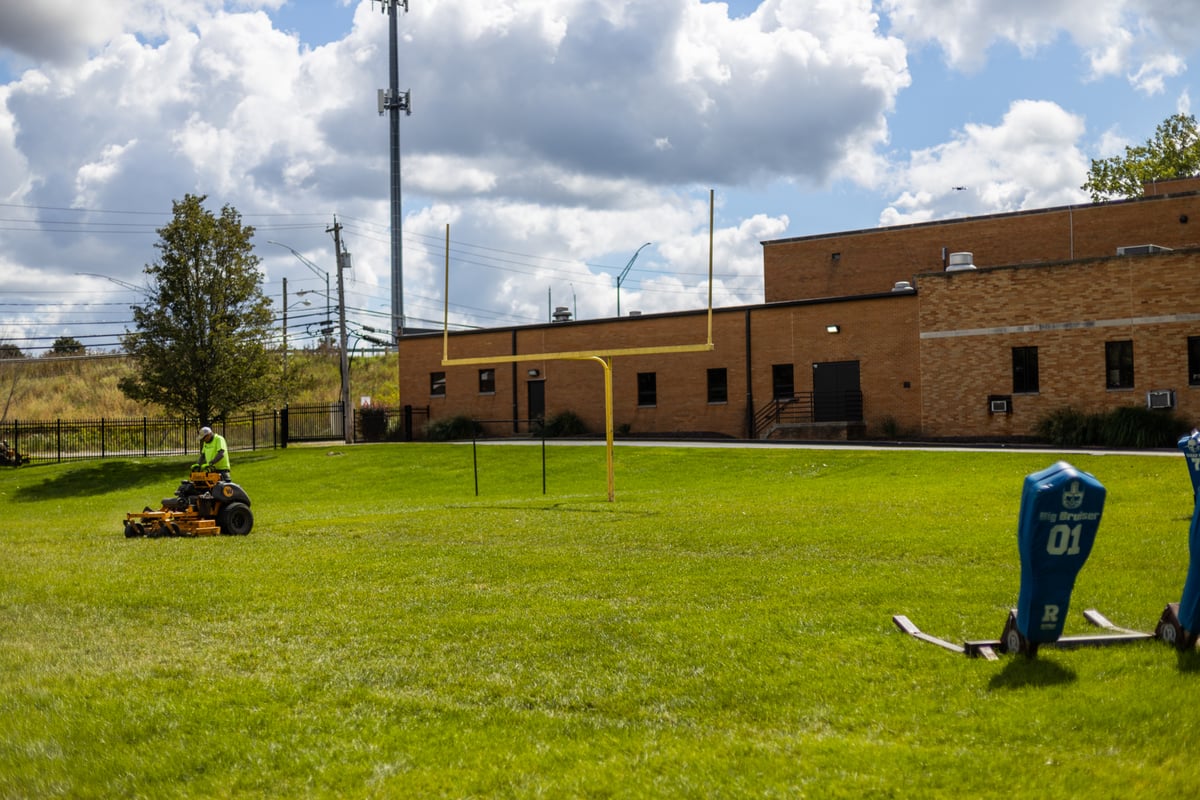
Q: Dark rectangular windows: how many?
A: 8